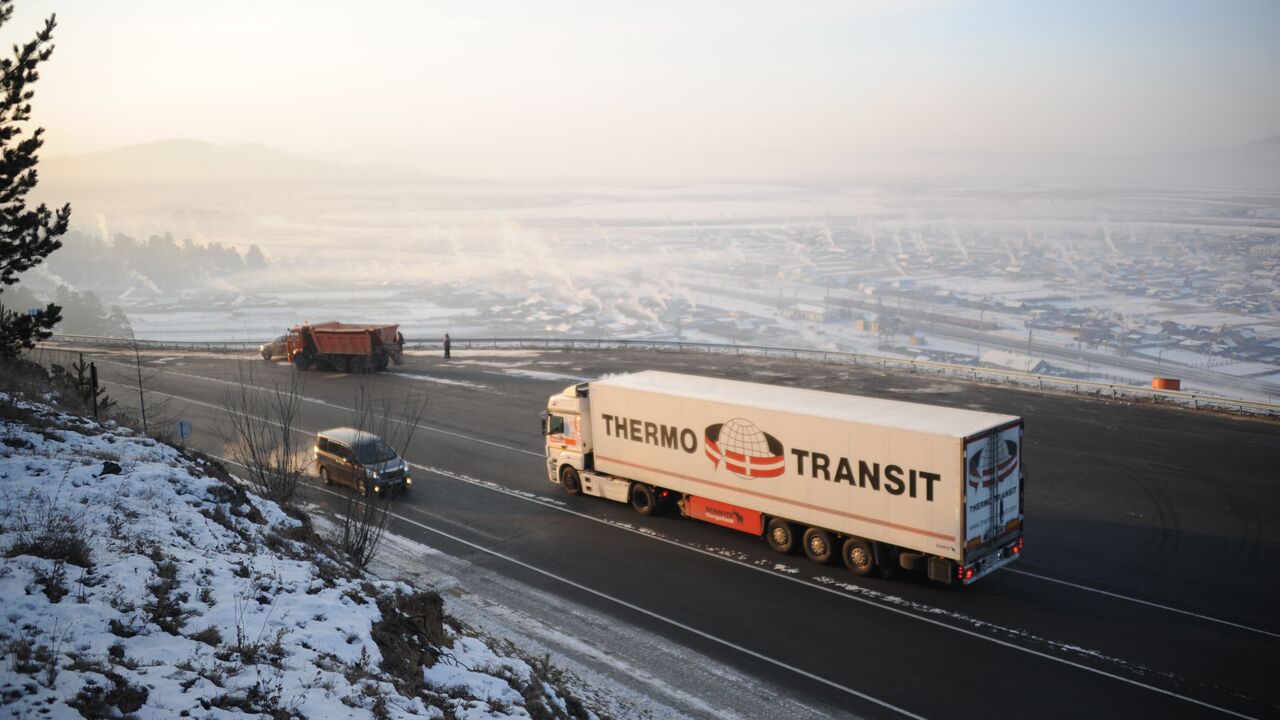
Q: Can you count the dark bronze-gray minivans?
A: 1